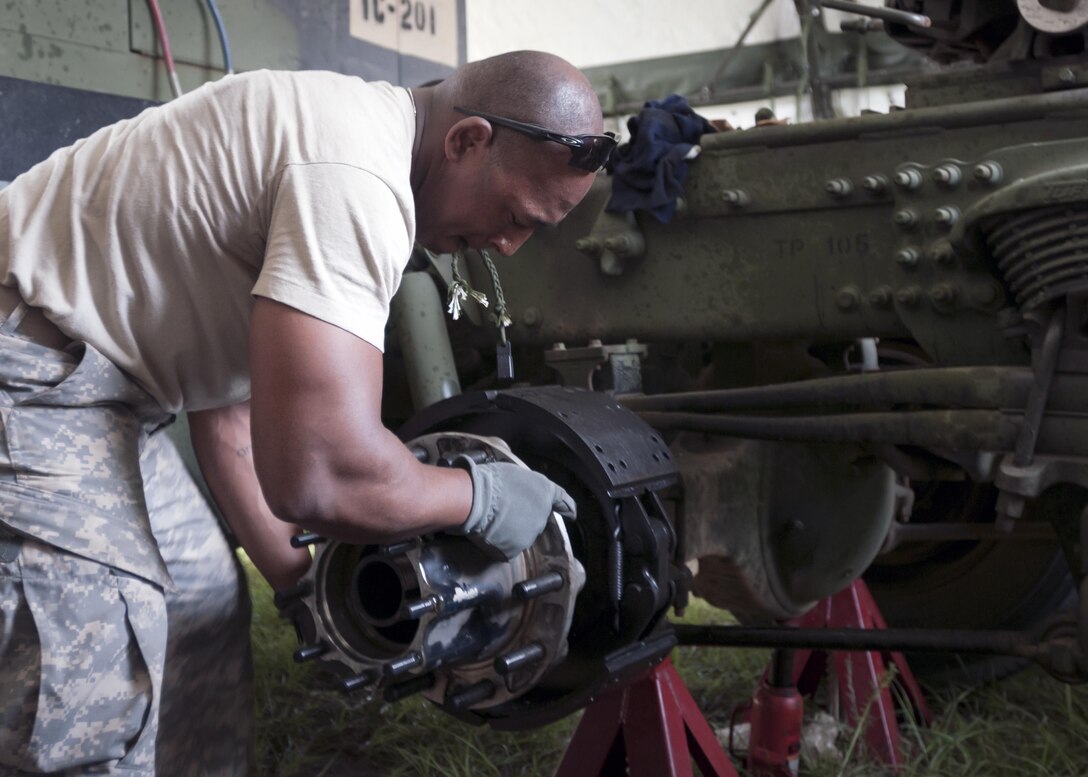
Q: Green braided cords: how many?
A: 2